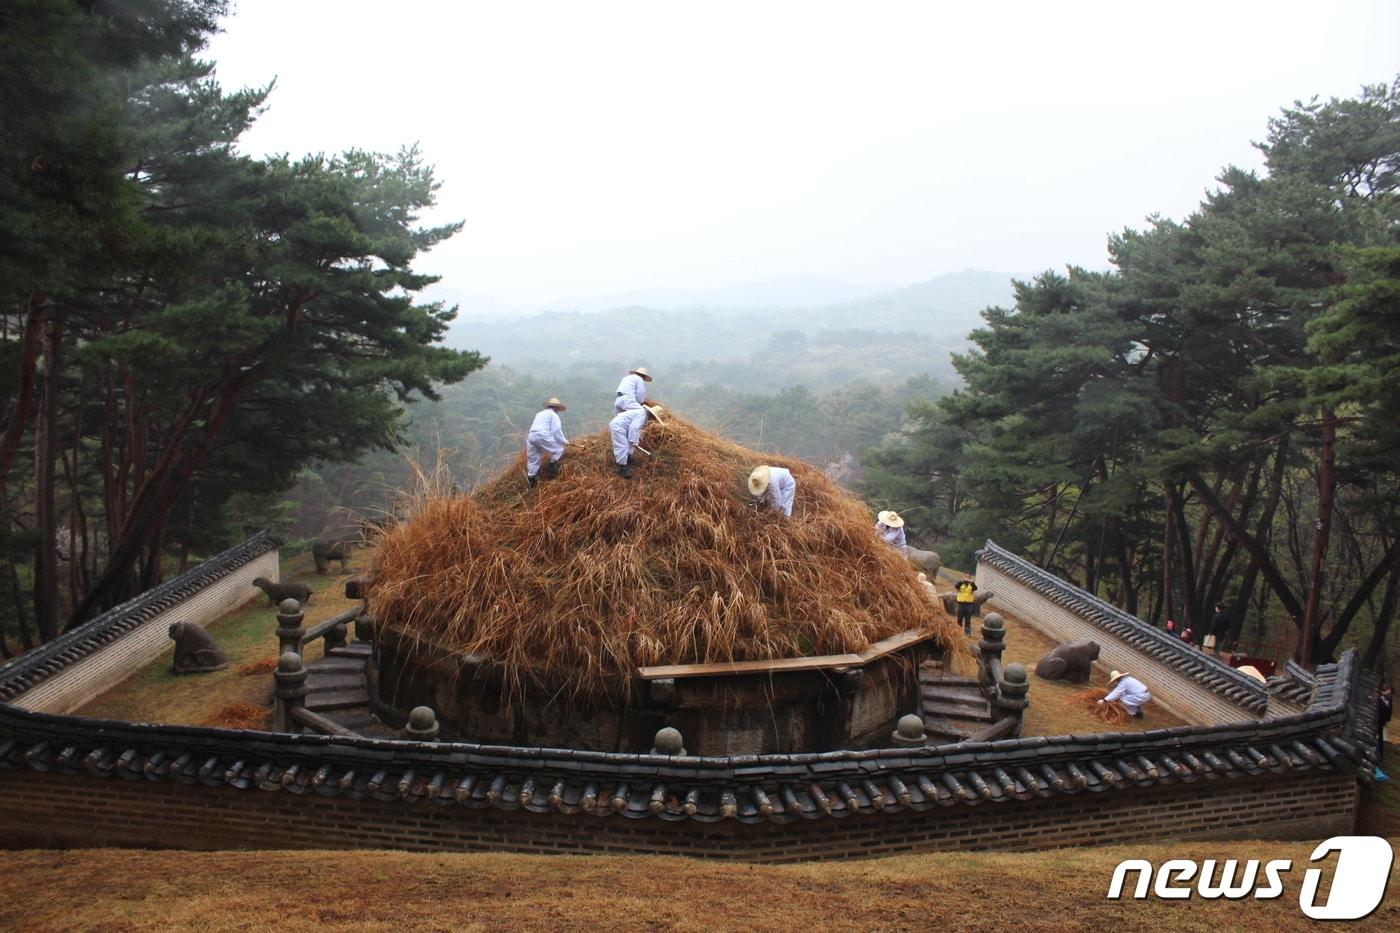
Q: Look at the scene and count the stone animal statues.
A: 6